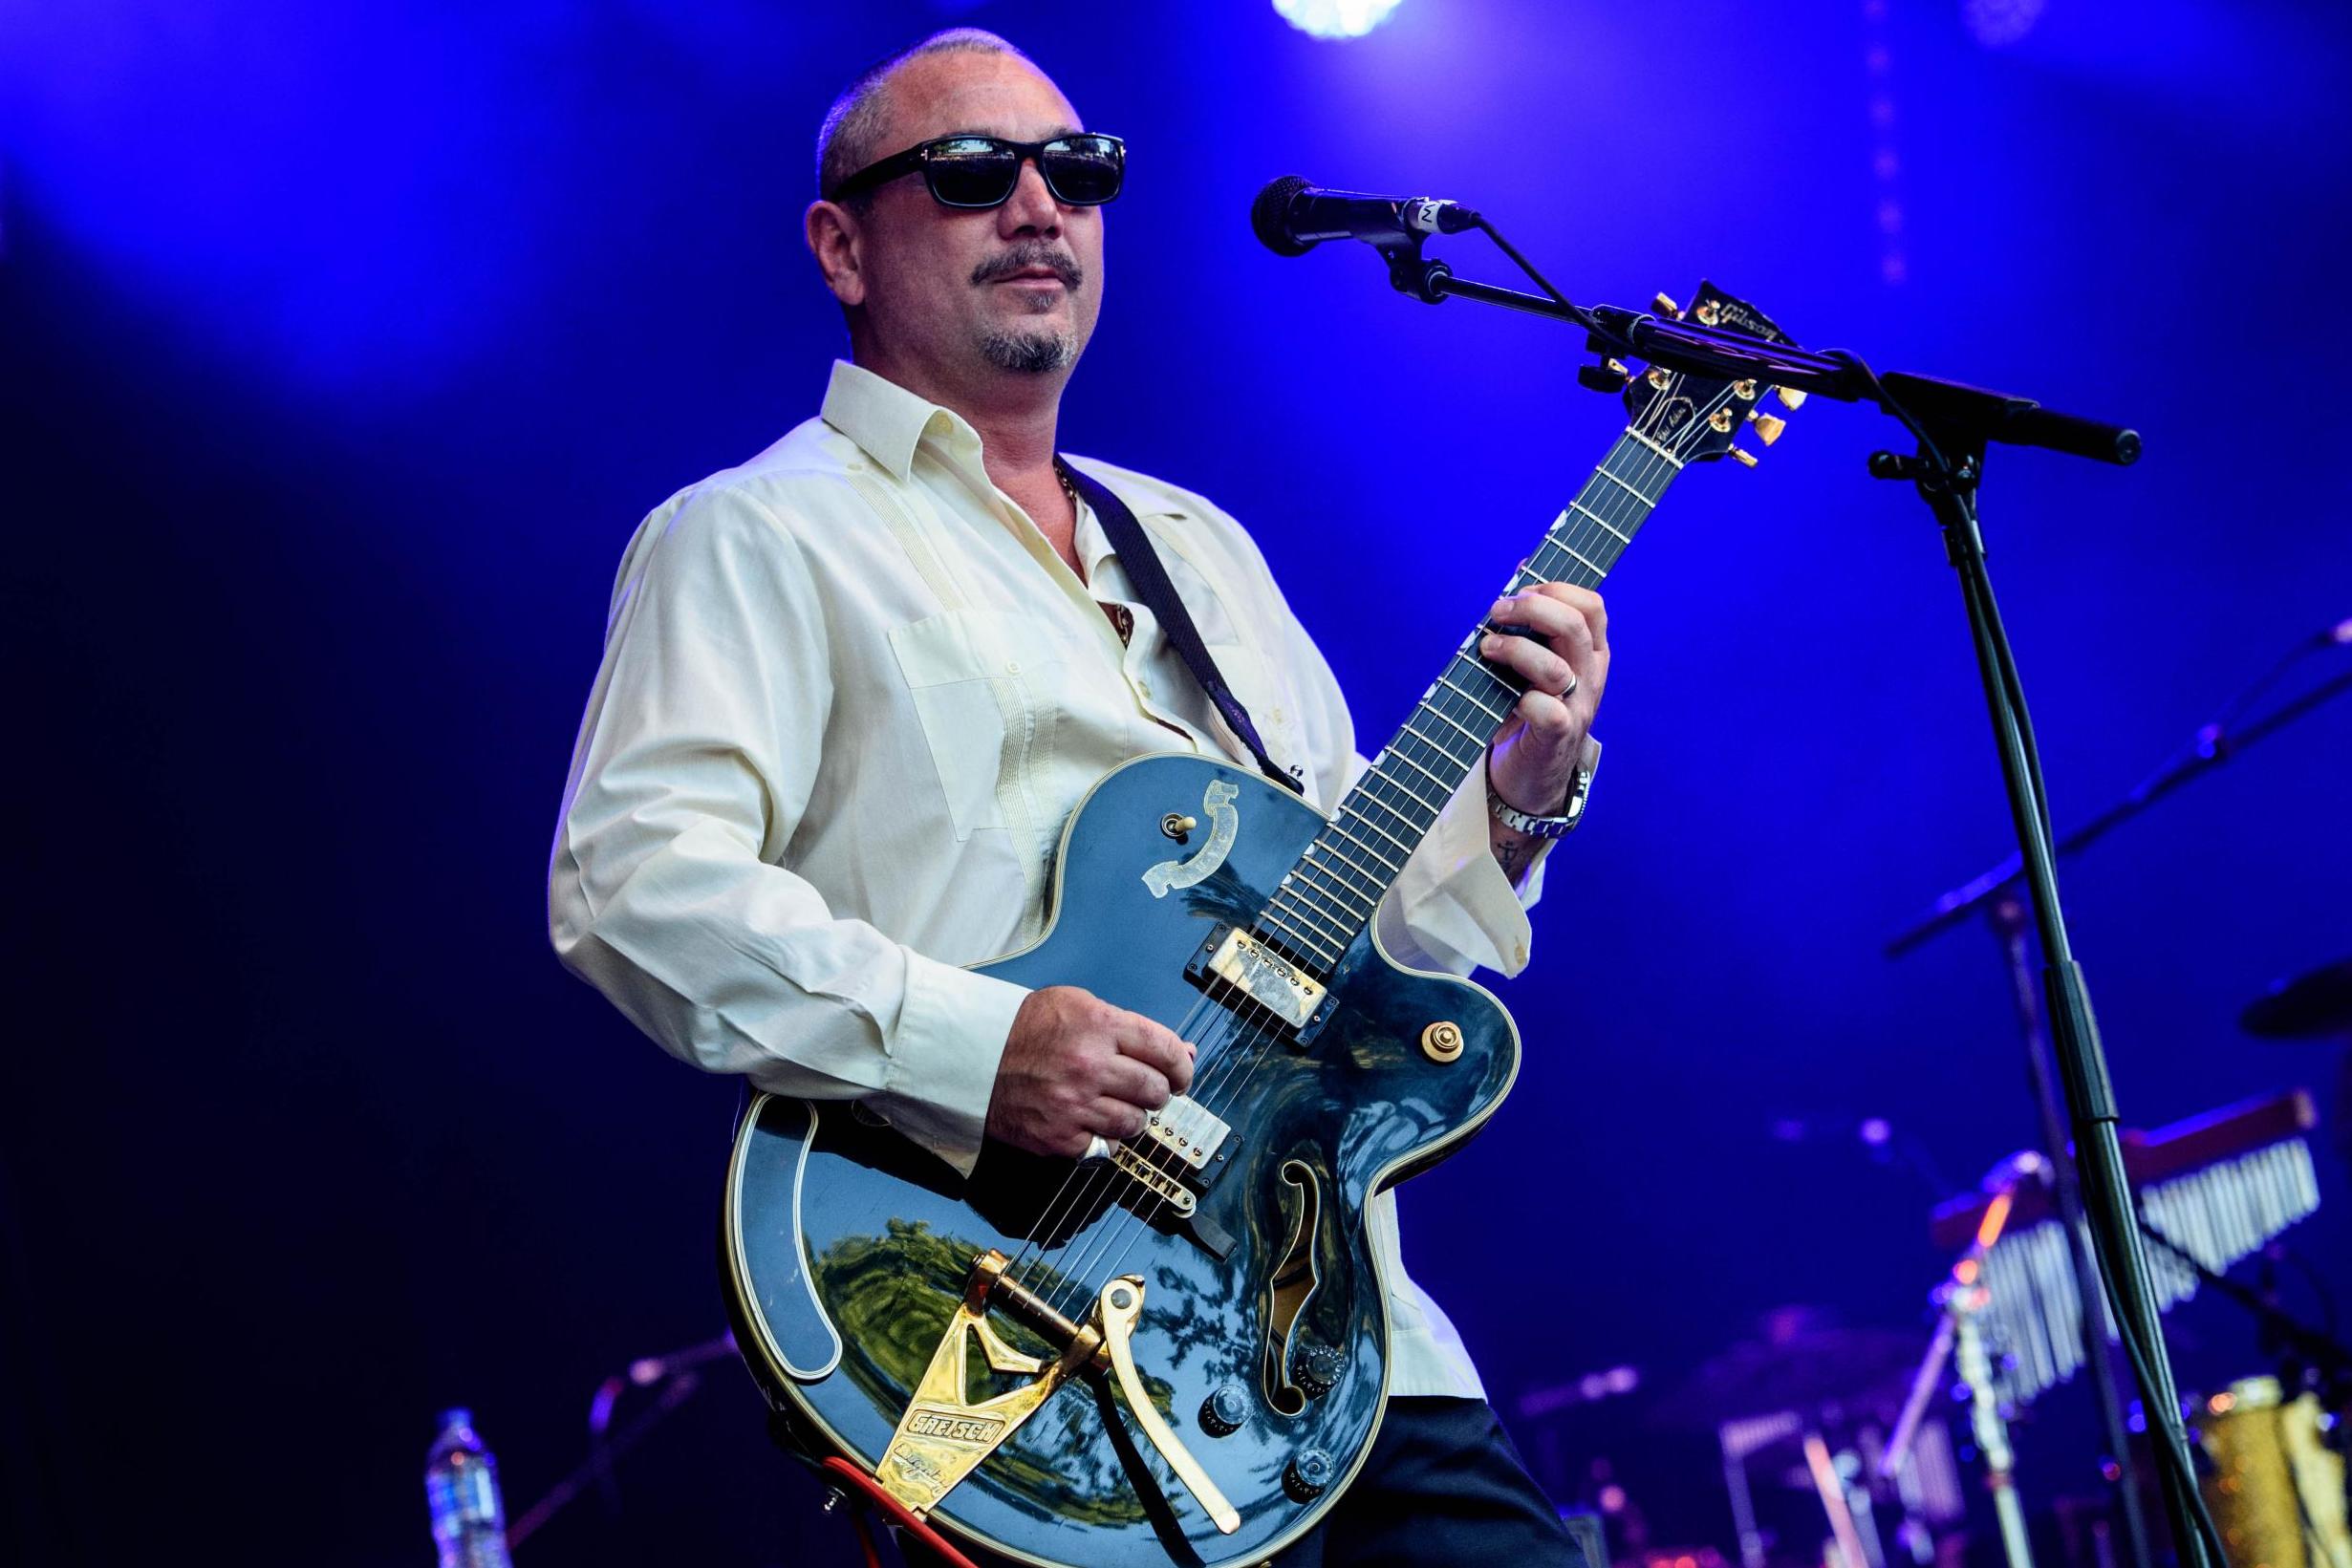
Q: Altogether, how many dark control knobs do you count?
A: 3